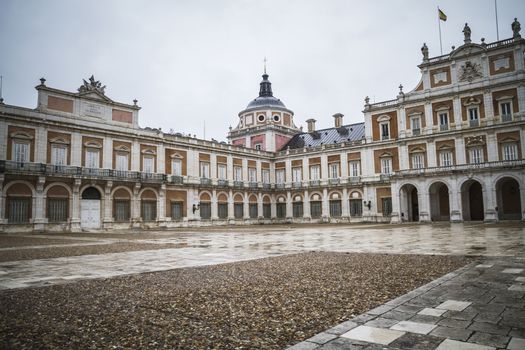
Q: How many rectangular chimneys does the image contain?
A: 2